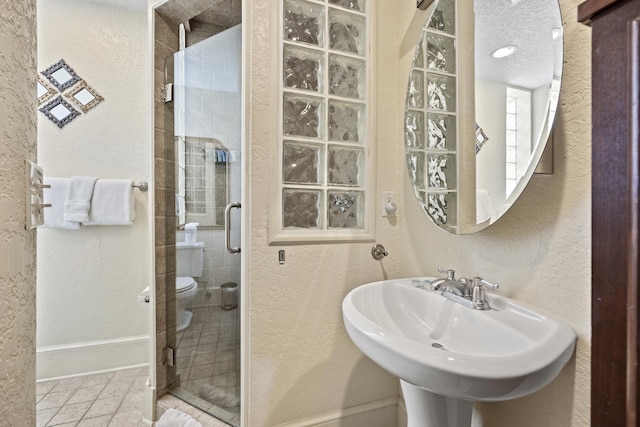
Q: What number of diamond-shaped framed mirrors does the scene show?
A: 4